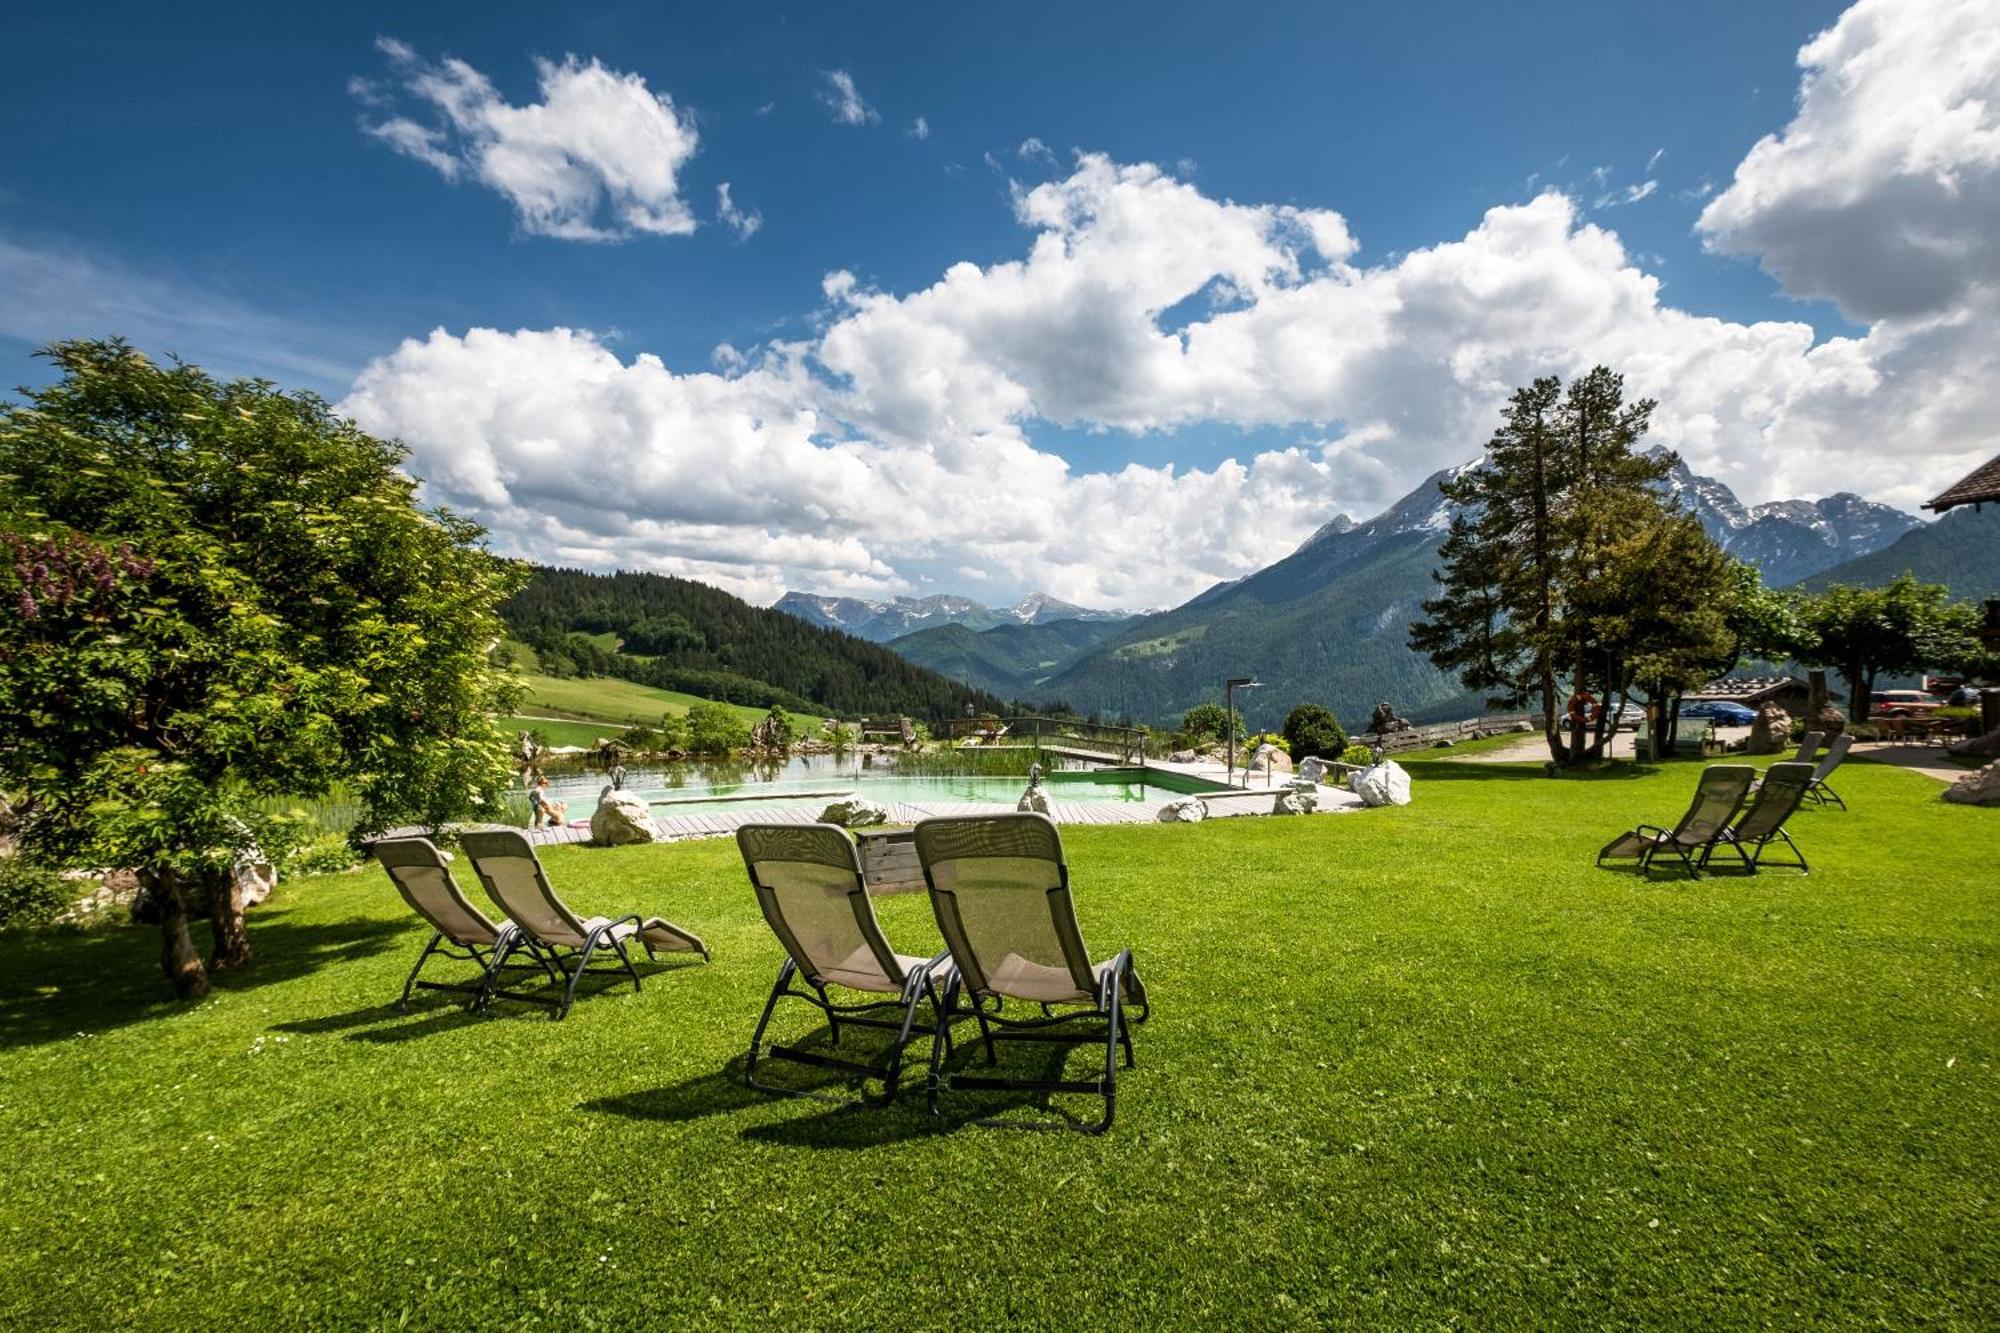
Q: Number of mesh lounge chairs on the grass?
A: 8